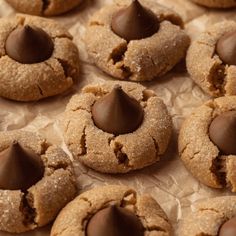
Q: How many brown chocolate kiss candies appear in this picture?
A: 8